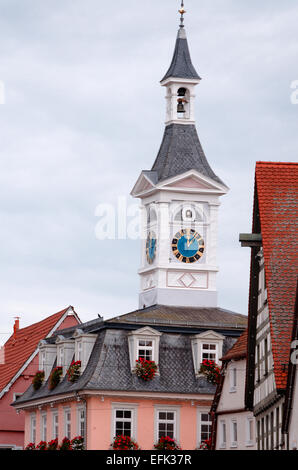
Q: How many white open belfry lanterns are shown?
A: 1